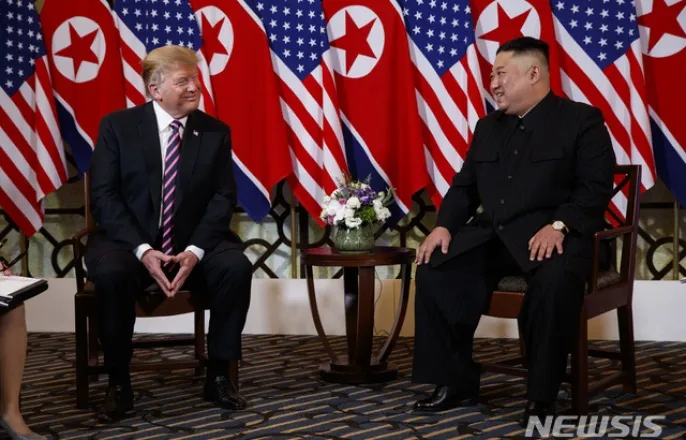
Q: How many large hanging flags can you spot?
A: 10